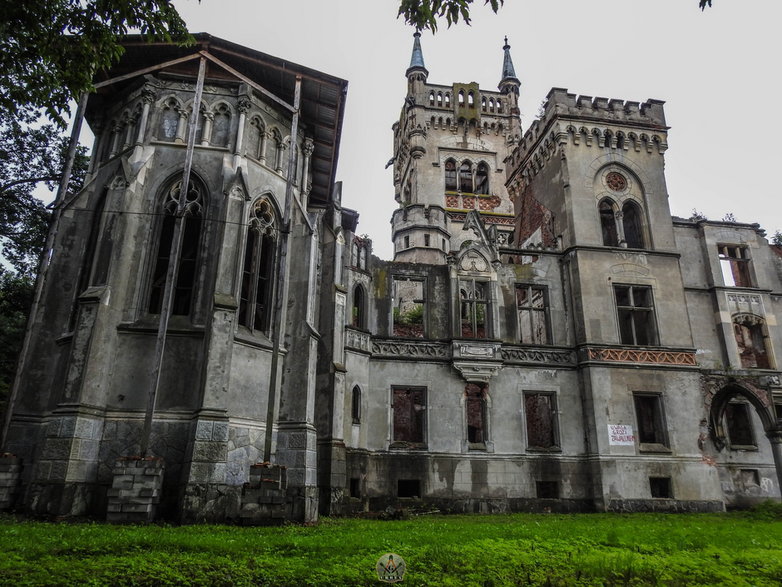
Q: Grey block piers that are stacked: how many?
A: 3